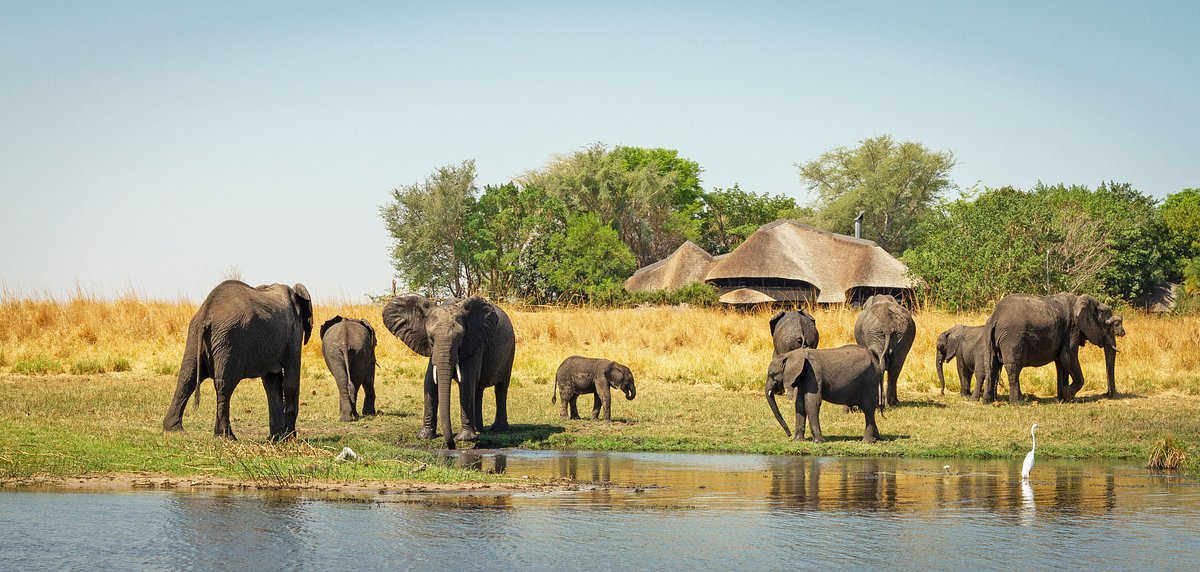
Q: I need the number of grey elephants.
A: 9